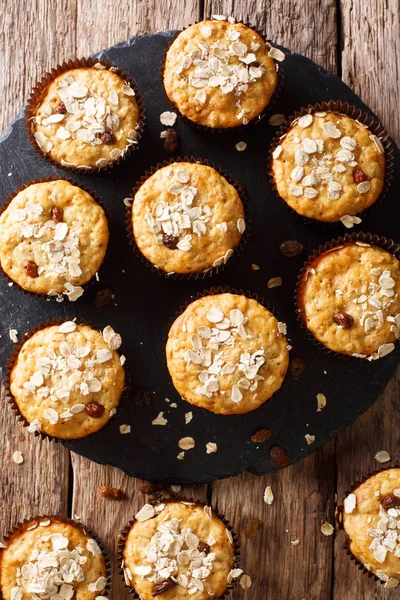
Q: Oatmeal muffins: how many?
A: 11